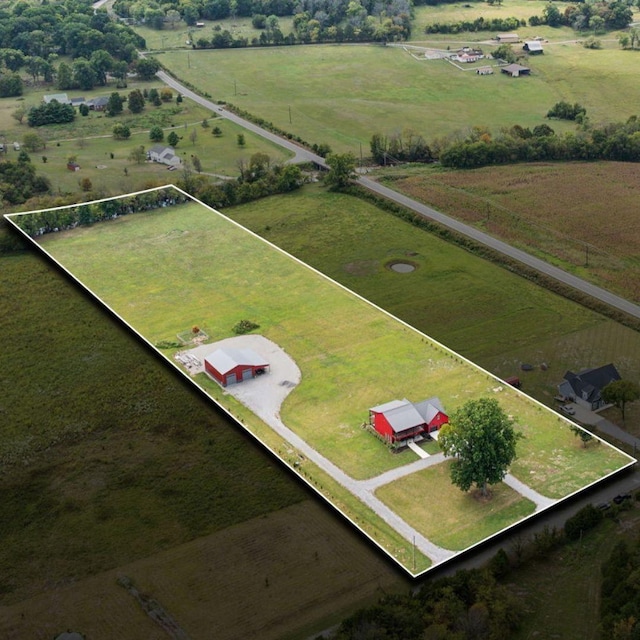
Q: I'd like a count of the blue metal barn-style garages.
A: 0